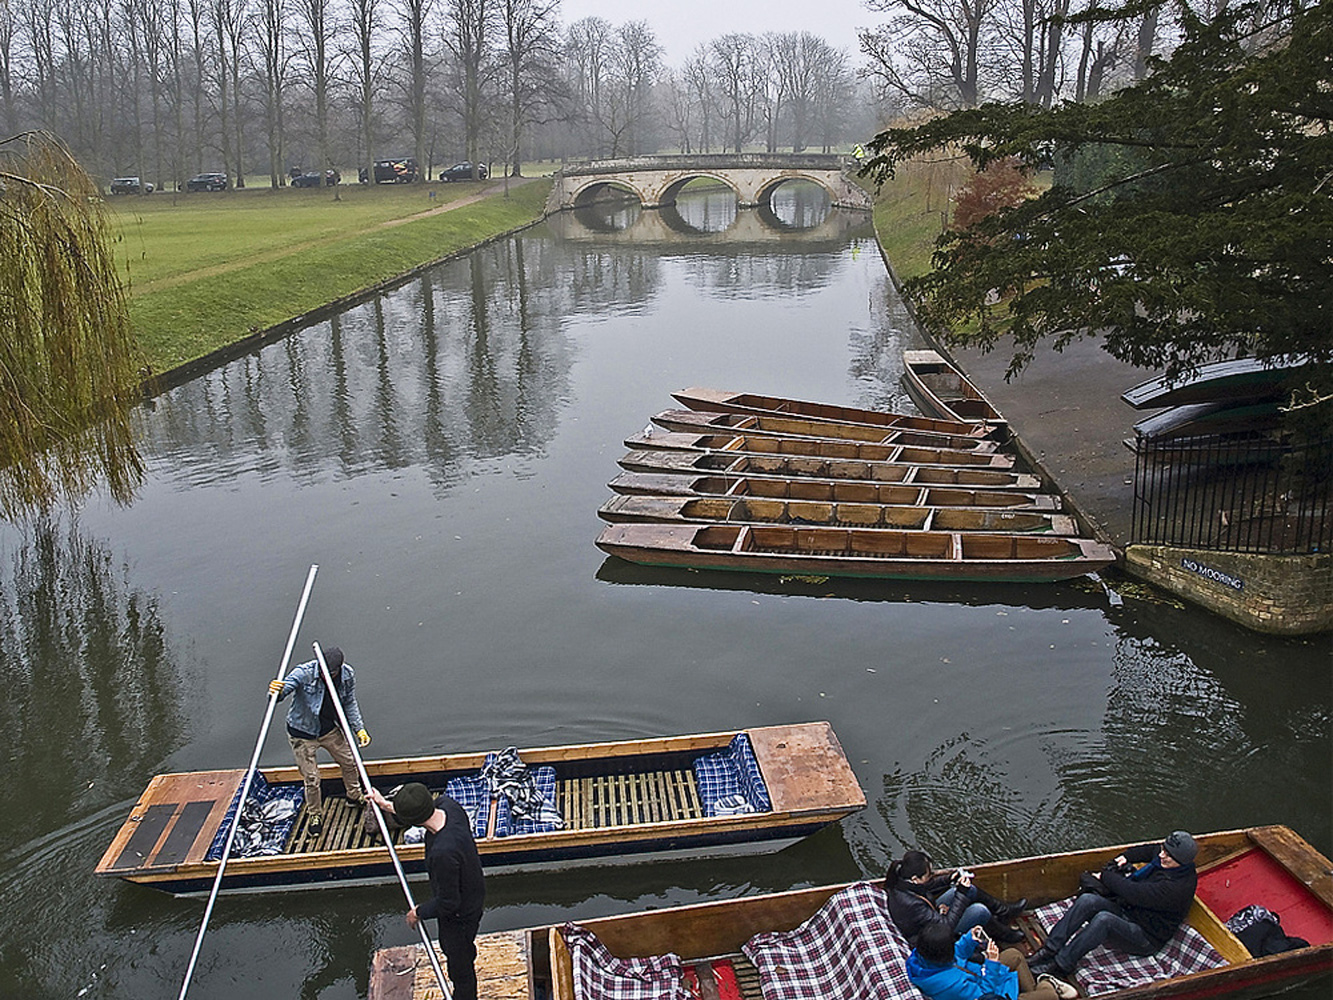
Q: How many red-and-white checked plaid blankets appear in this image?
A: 3